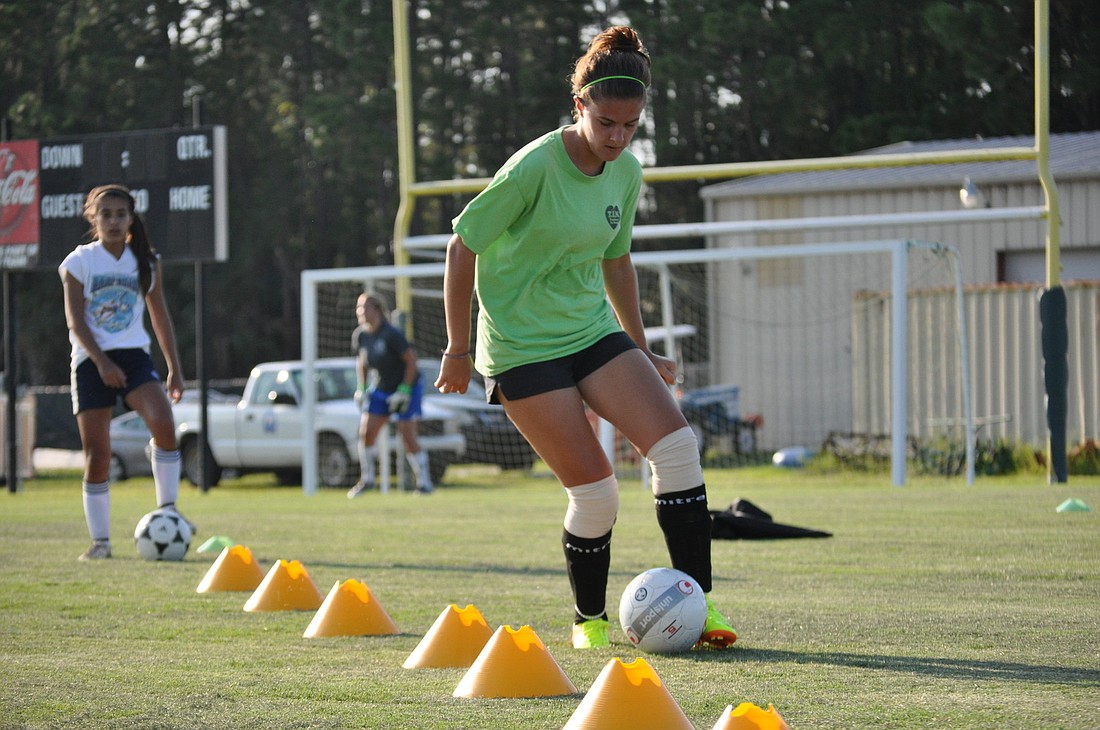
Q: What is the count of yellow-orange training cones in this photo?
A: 7